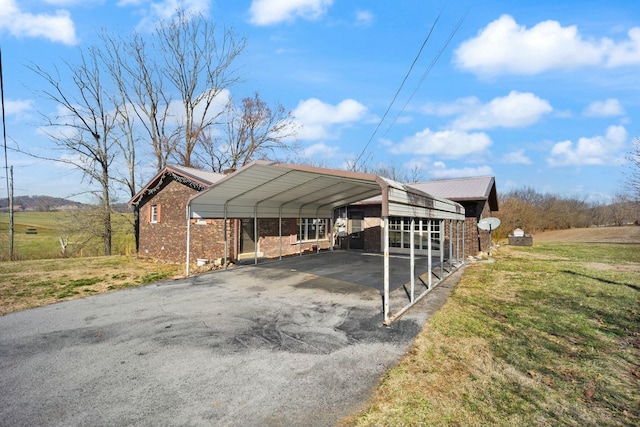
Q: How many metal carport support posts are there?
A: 14